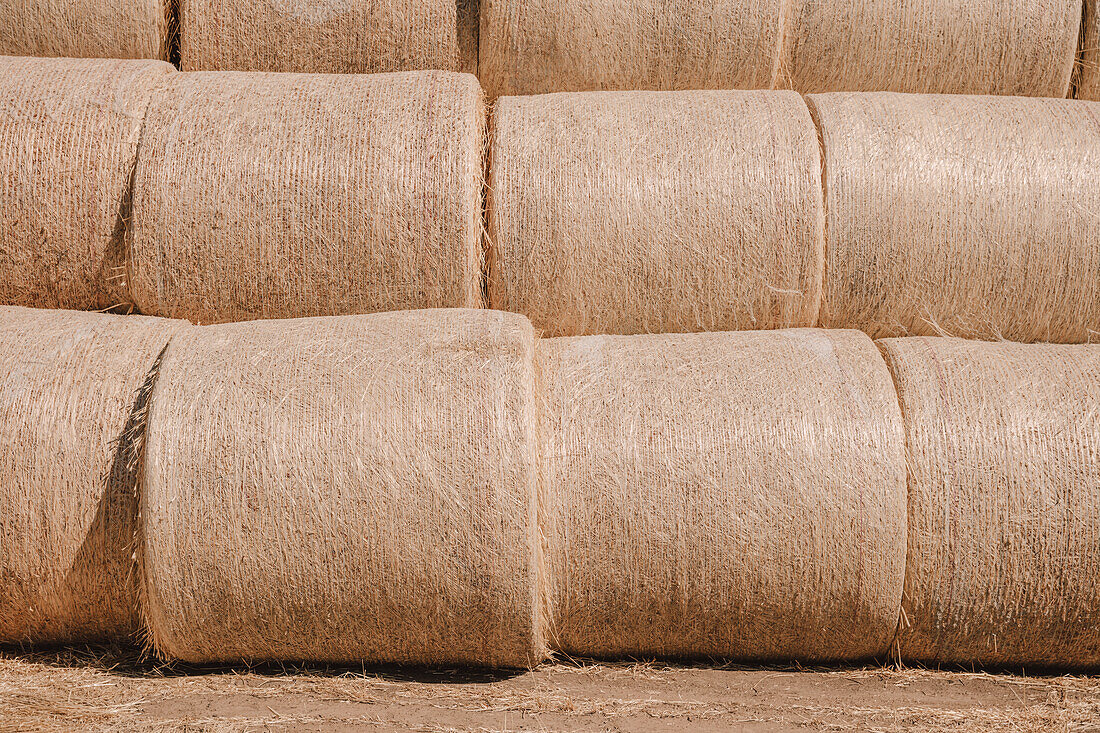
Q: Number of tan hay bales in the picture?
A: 13